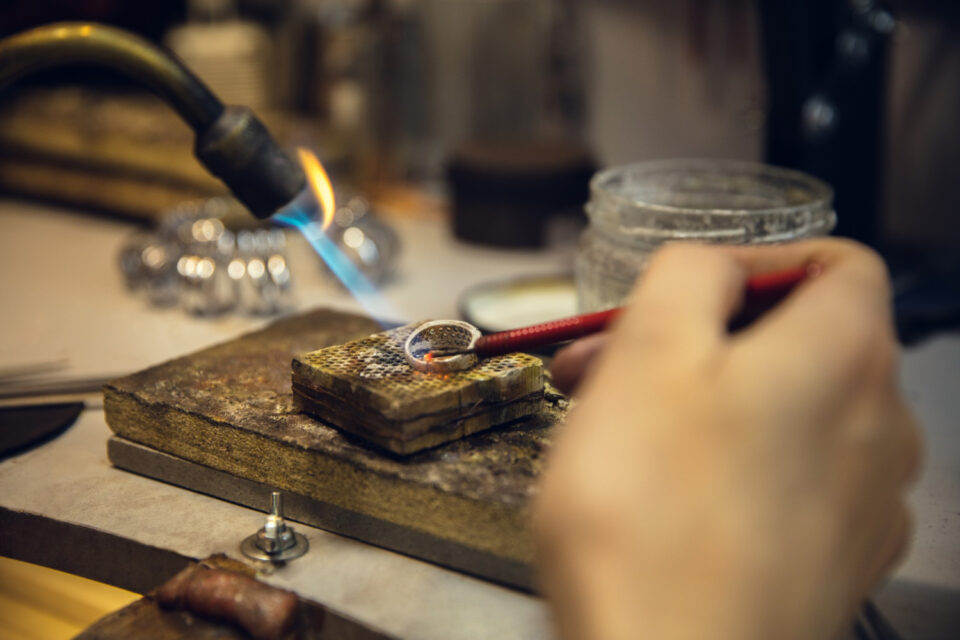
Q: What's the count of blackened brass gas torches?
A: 1